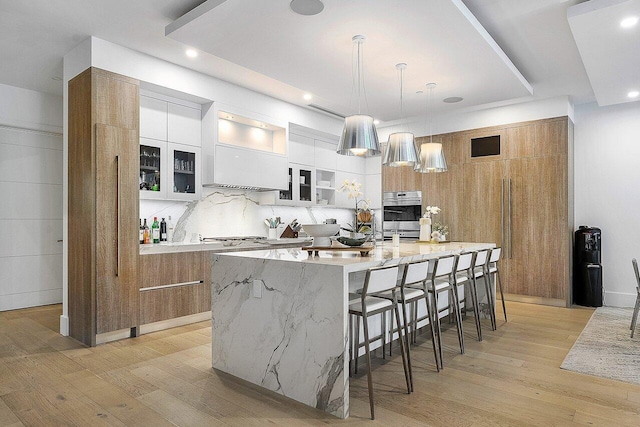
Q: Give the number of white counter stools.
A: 6